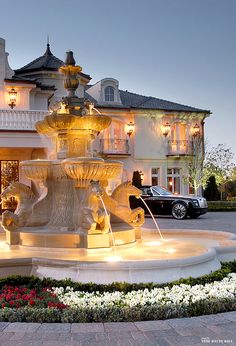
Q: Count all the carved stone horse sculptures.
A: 3